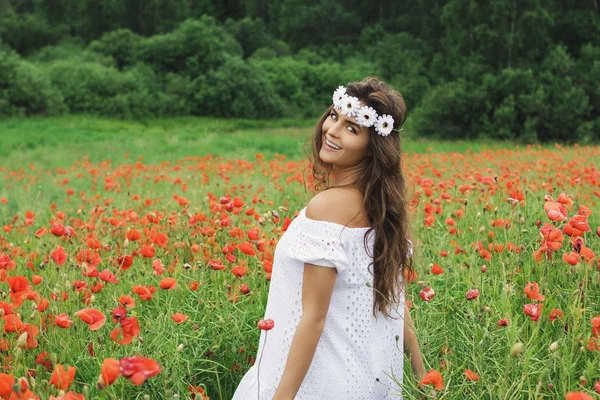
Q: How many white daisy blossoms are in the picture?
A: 4